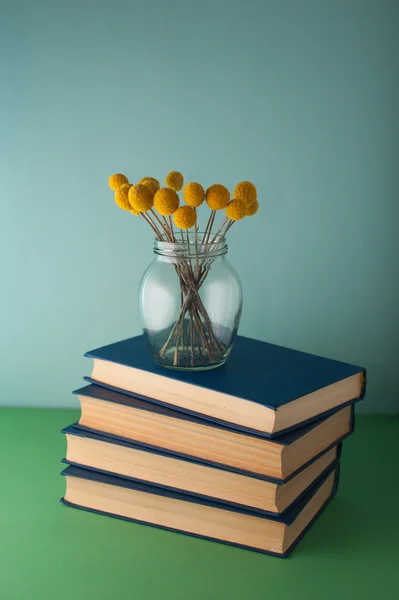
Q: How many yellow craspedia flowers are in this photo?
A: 13